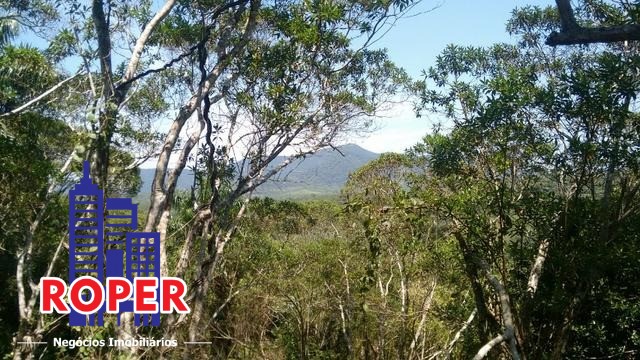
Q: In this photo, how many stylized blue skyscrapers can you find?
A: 3